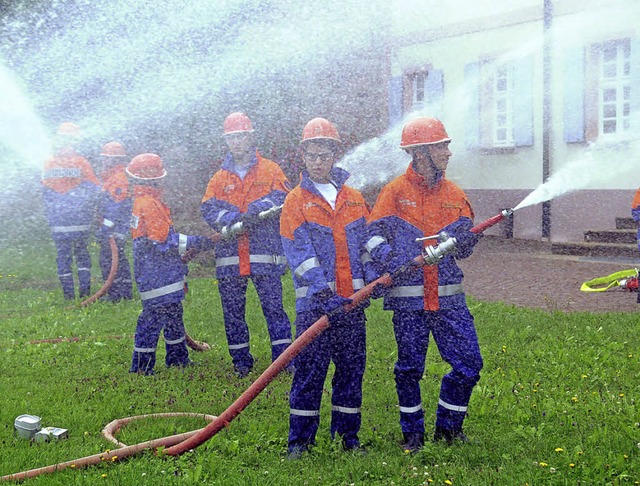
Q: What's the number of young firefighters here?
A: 6